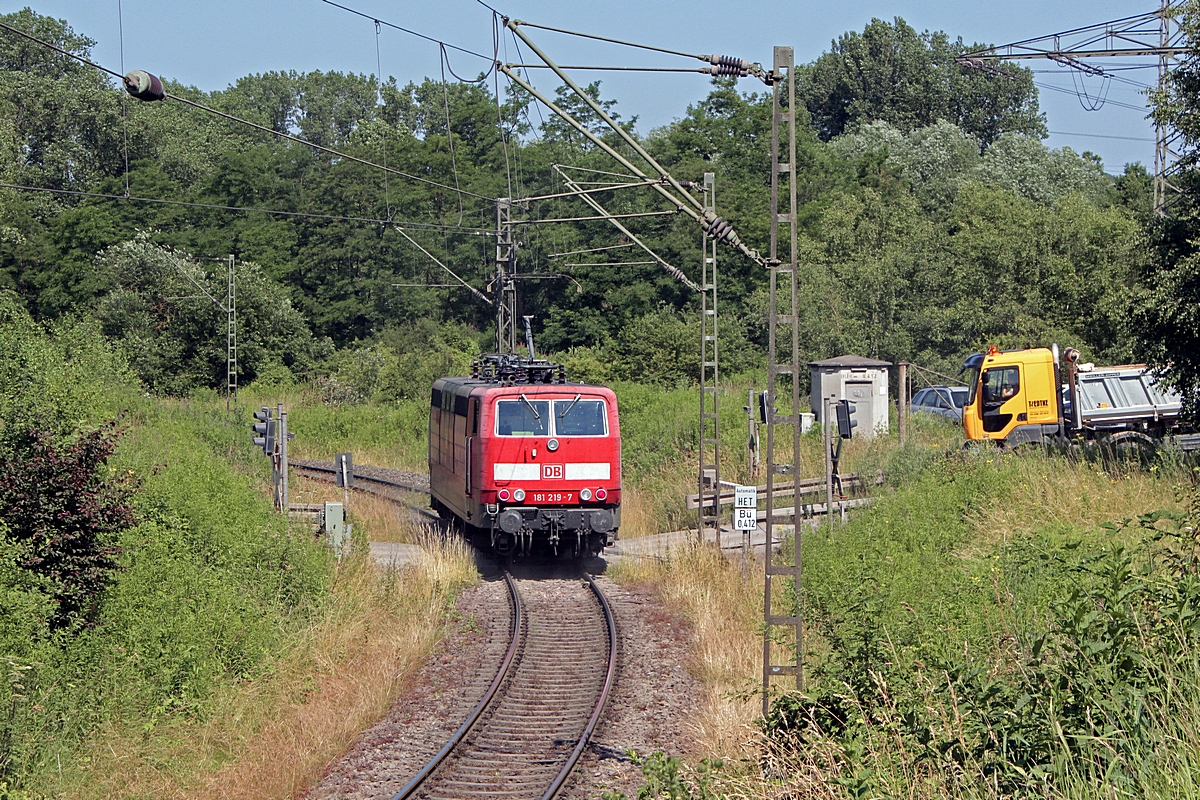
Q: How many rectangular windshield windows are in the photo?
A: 2